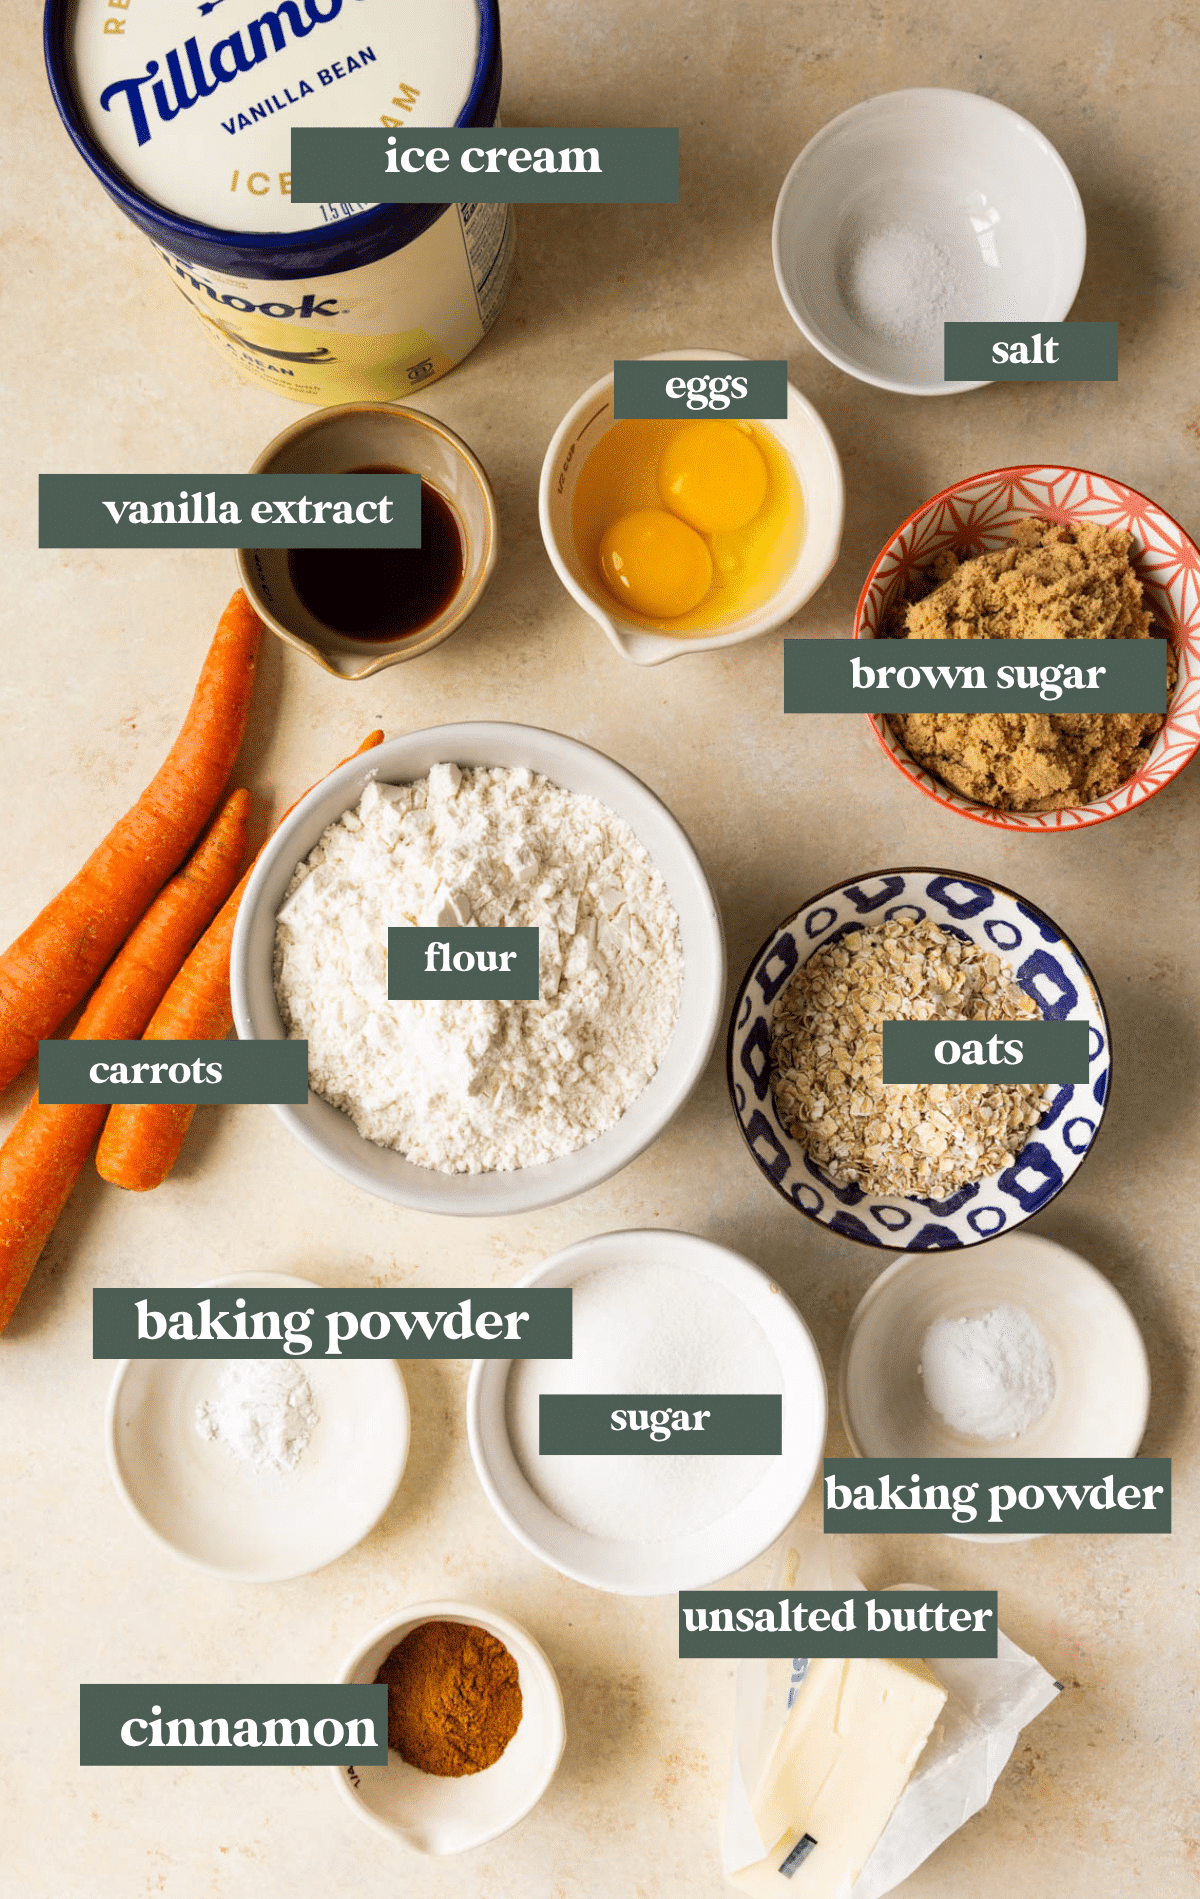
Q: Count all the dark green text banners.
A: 13